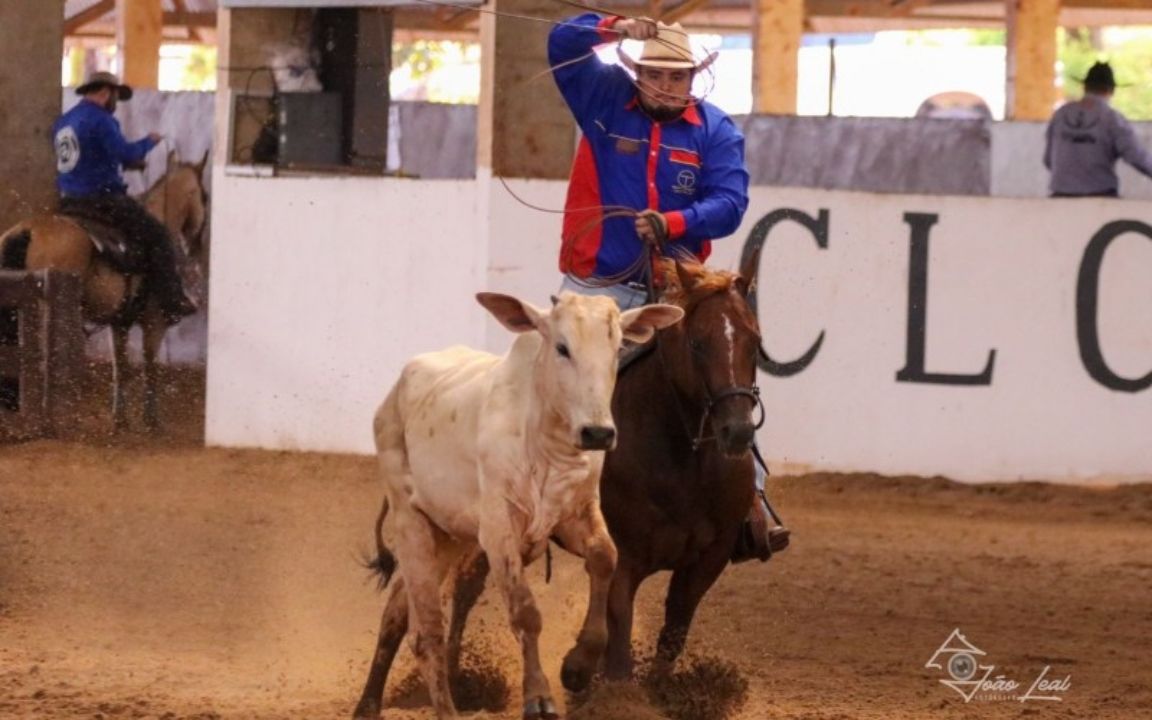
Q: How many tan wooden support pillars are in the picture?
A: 3